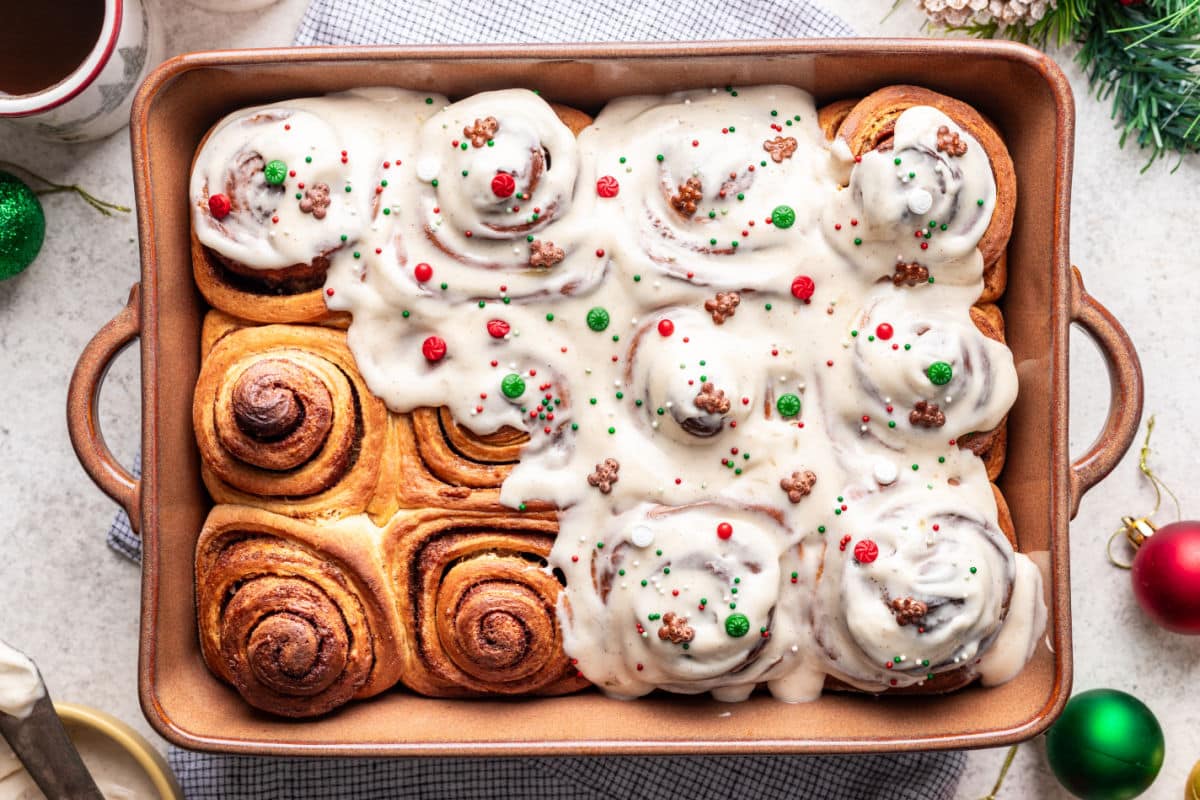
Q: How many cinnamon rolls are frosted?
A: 9